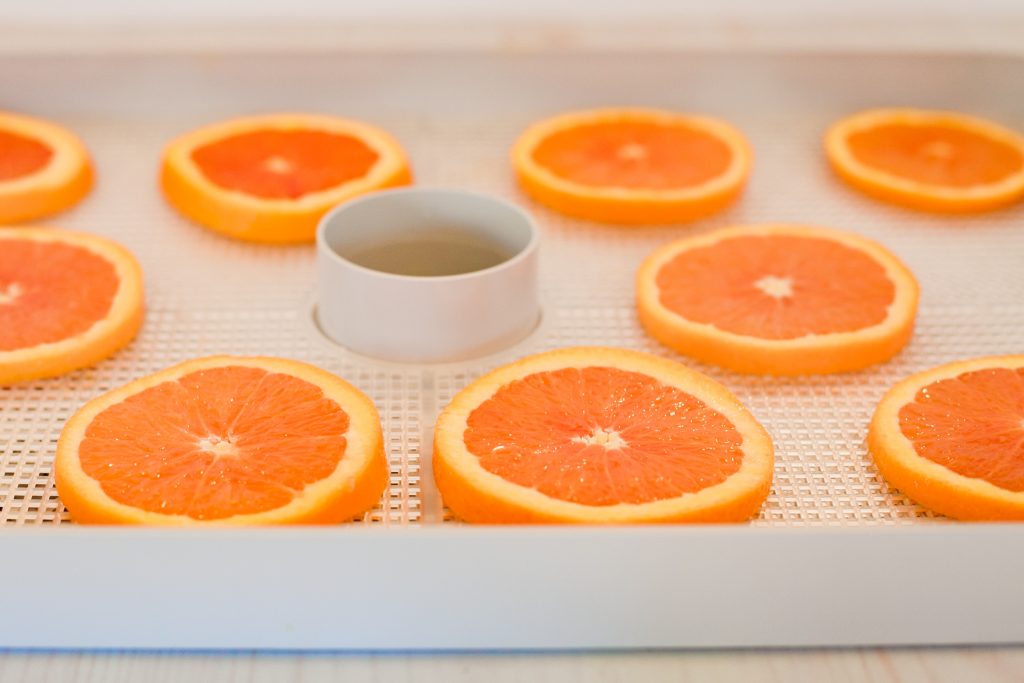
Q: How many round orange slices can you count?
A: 9